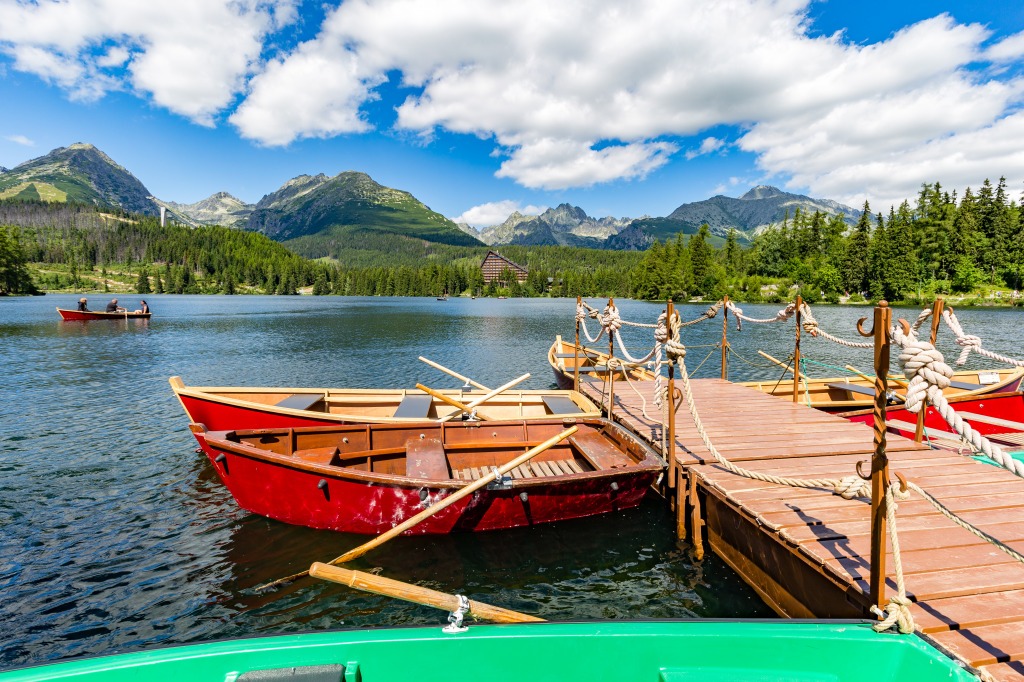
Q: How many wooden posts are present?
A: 7